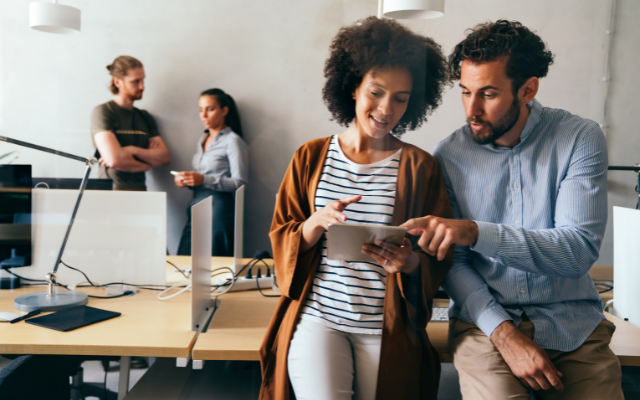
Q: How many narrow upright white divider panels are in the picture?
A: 2